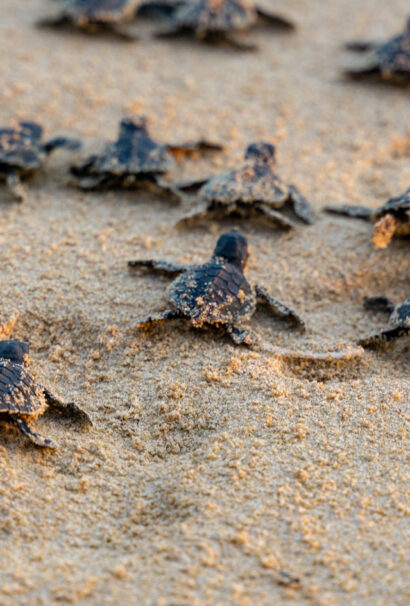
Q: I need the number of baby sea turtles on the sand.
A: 10